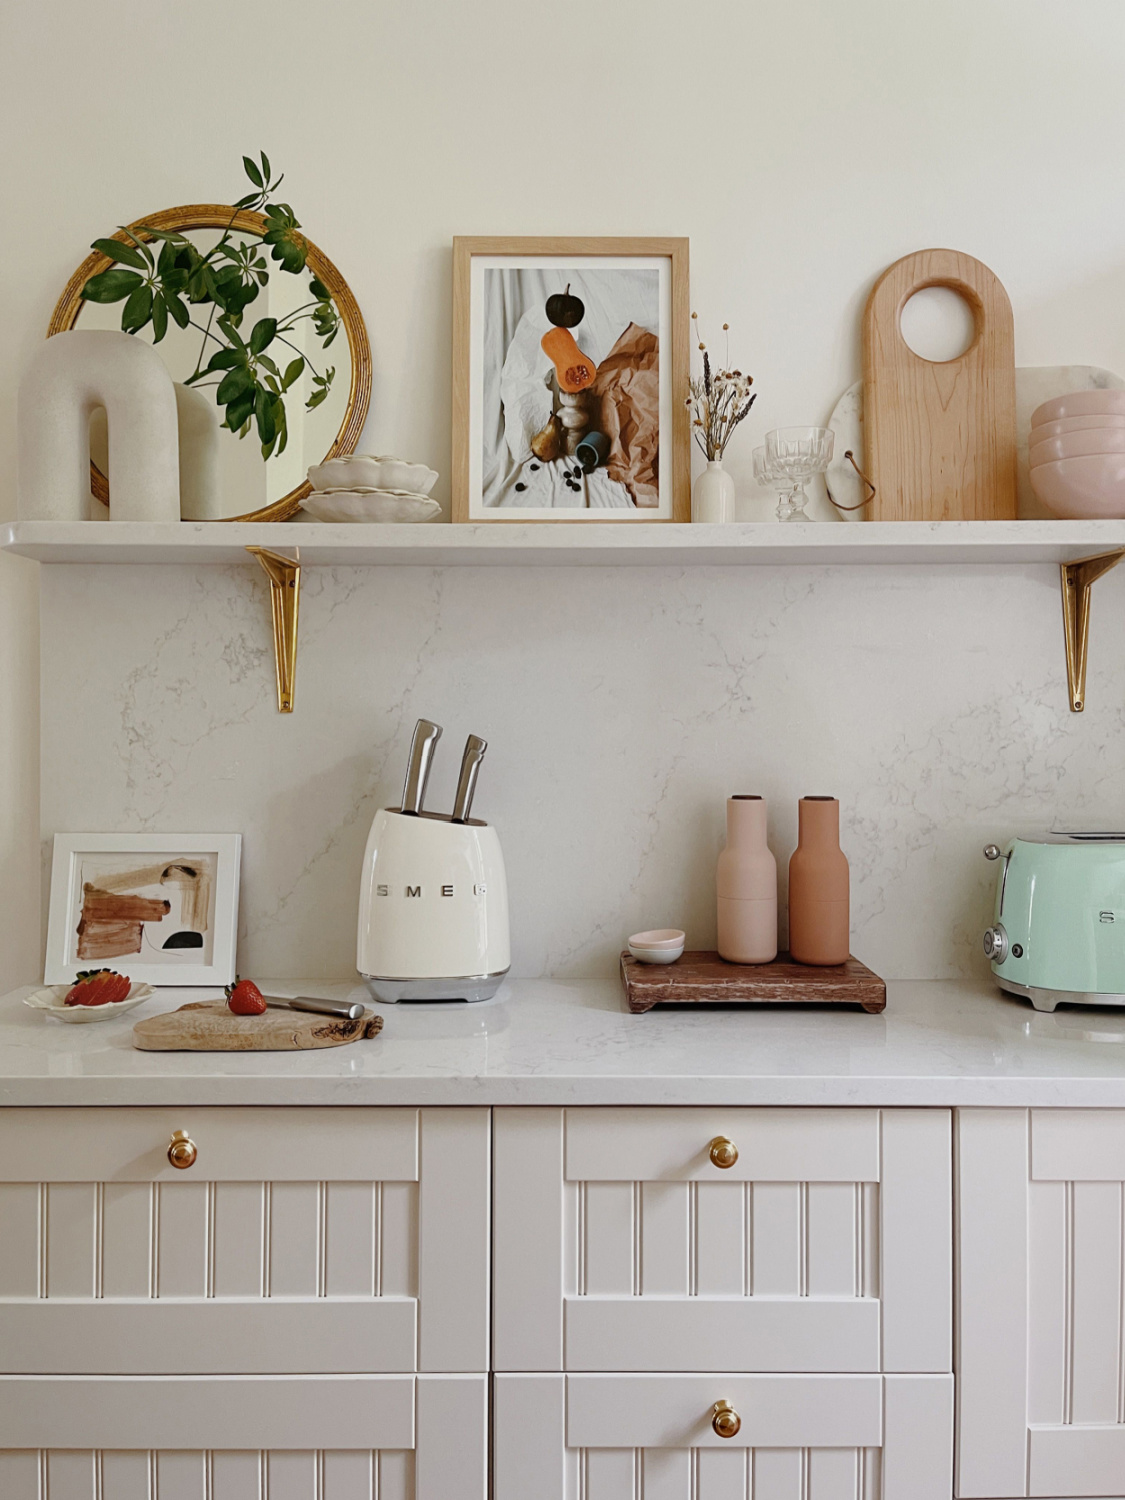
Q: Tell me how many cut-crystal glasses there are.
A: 2